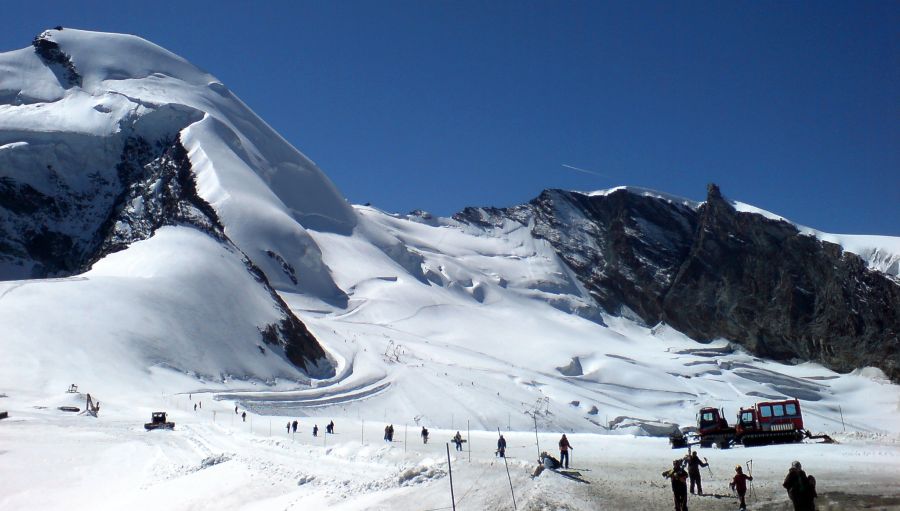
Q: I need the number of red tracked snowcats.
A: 2